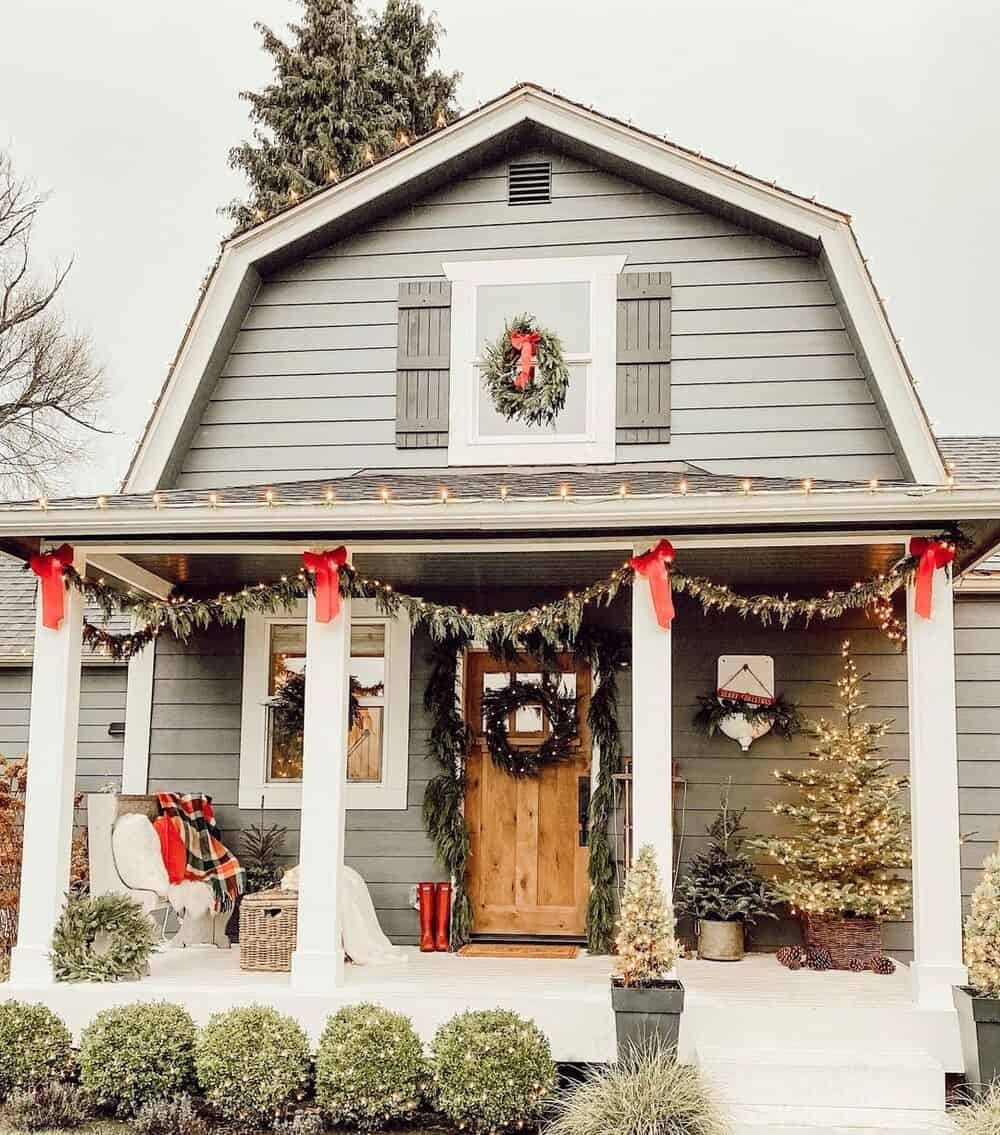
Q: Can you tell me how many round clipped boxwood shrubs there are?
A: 5